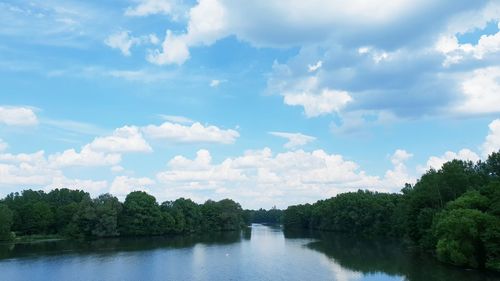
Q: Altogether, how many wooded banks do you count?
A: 2